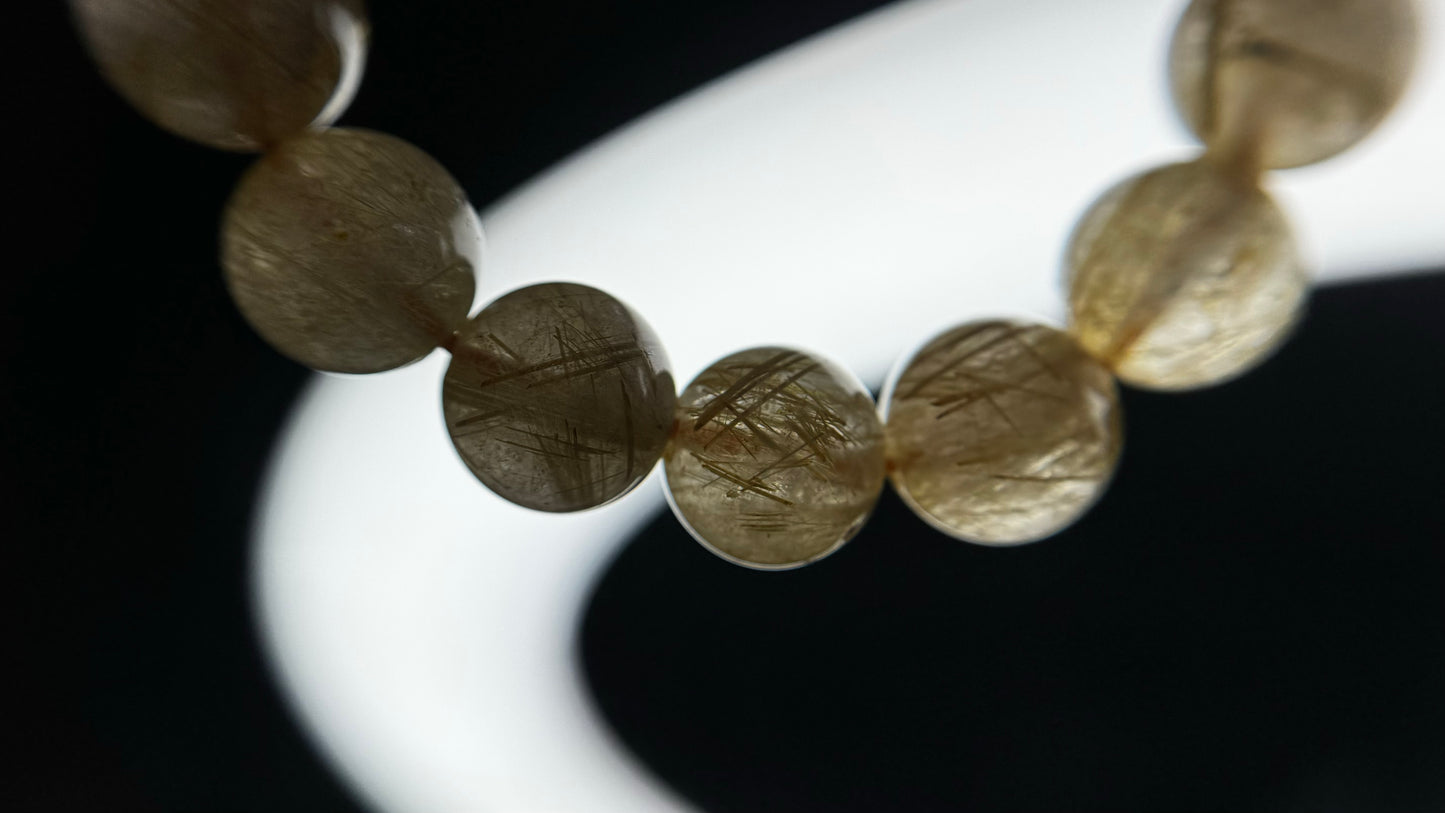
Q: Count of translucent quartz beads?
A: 7